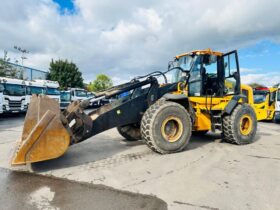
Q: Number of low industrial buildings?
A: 1